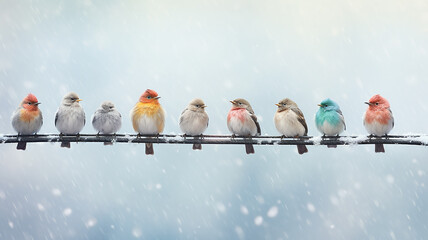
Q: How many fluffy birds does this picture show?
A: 9